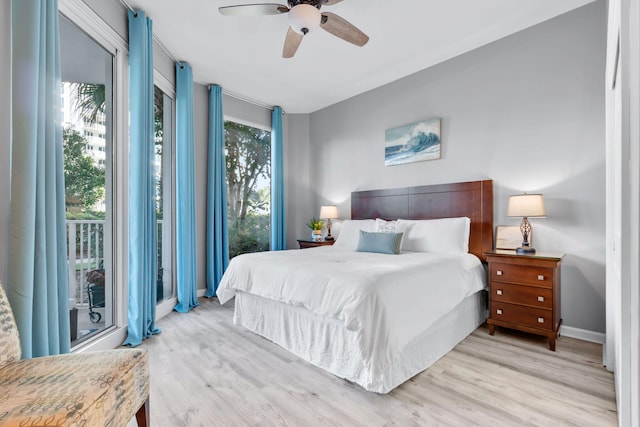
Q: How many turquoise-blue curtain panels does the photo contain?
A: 5